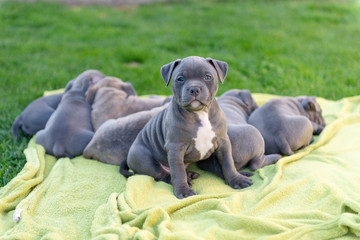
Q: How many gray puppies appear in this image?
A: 7